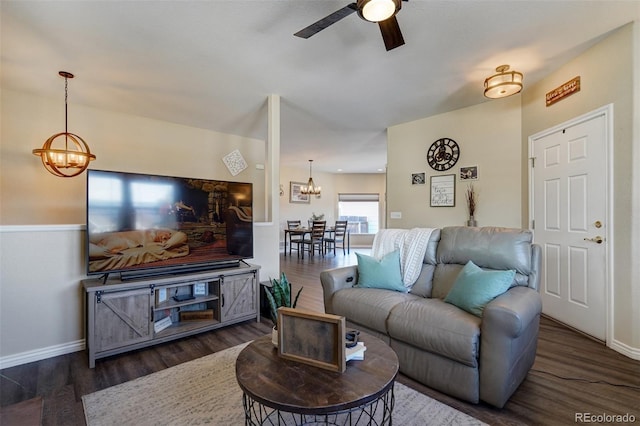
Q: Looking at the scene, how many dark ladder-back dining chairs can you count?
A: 4